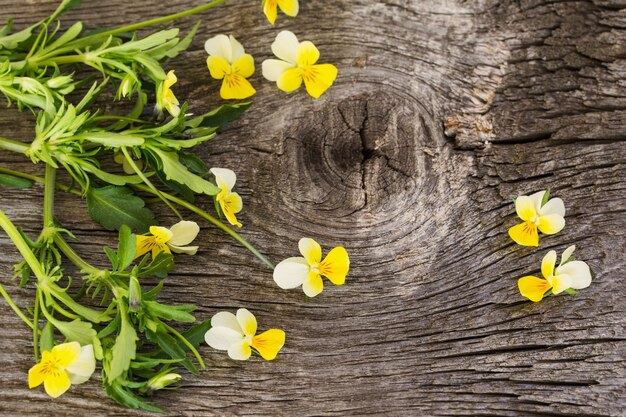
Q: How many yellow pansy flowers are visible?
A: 11